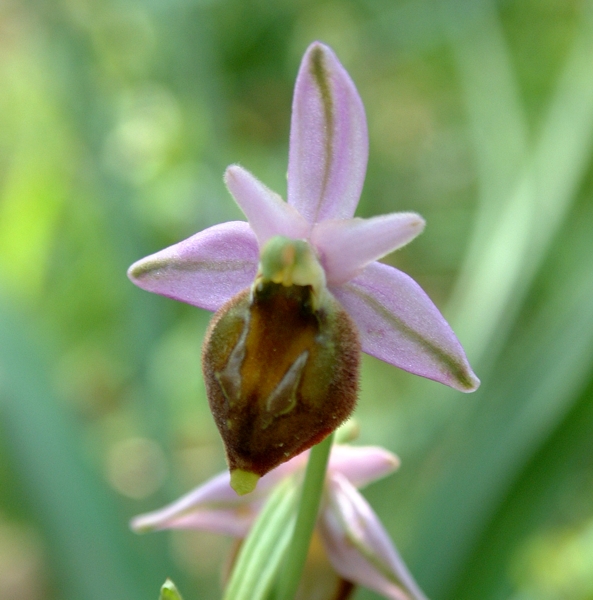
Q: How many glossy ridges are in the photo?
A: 2